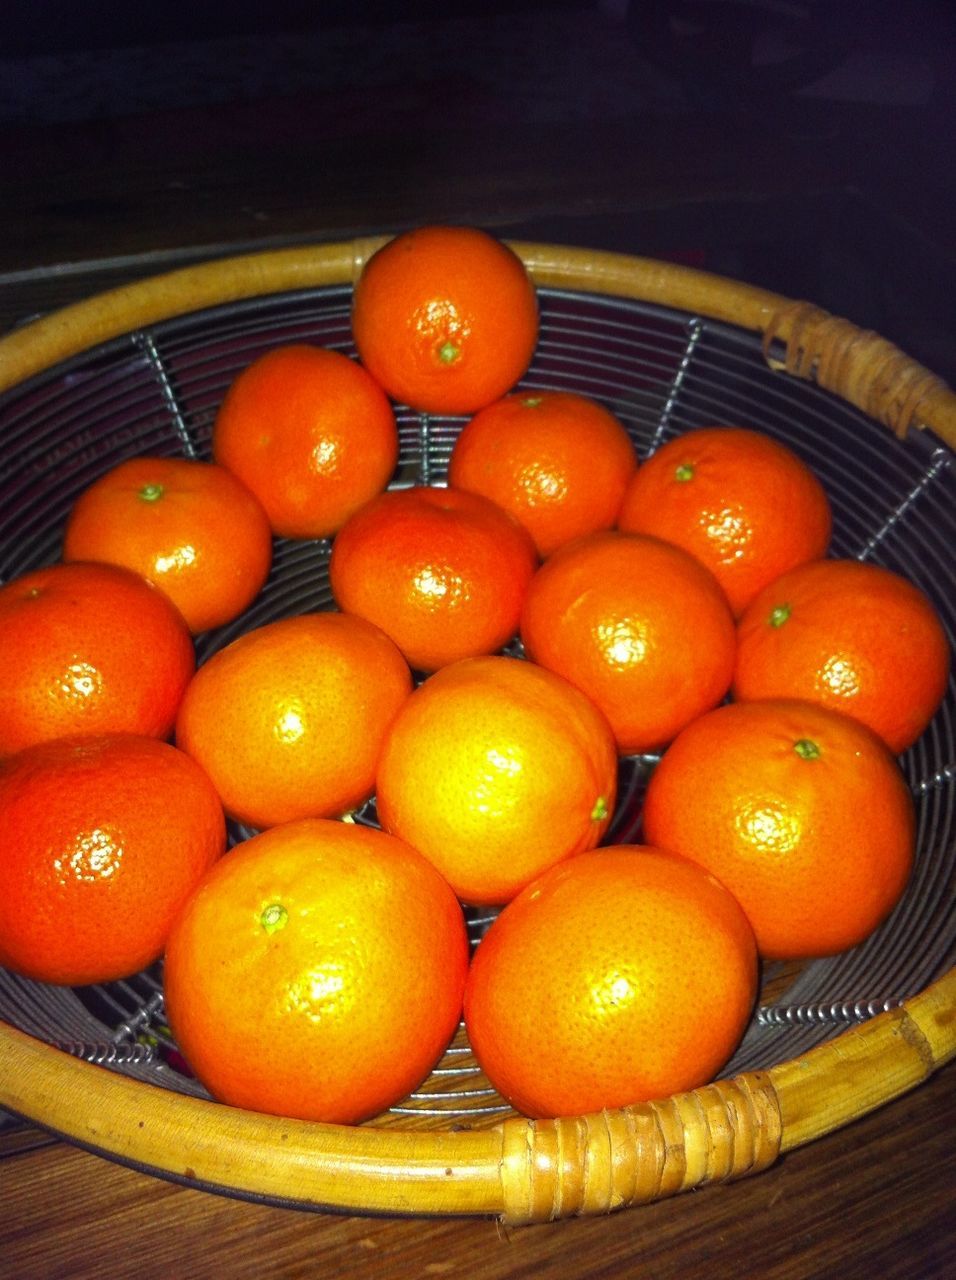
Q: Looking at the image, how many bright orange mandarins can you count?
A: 15